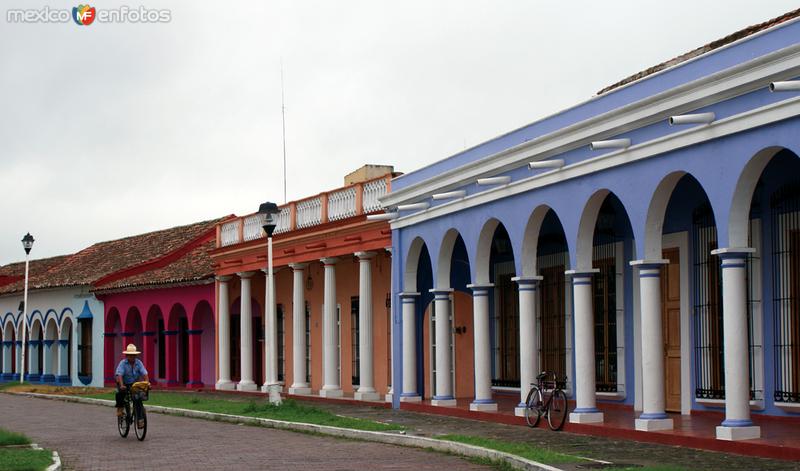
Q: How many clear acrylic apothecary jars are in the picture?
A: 0